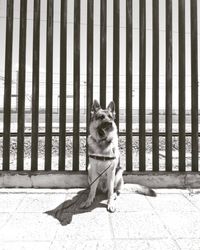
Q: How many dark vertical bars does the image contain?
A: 15